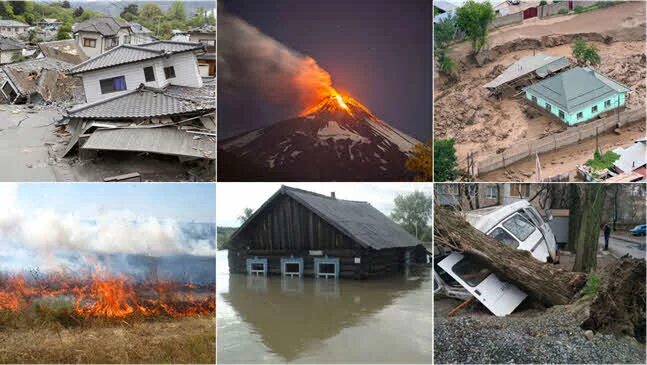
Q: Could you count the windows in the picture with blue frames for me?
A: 3